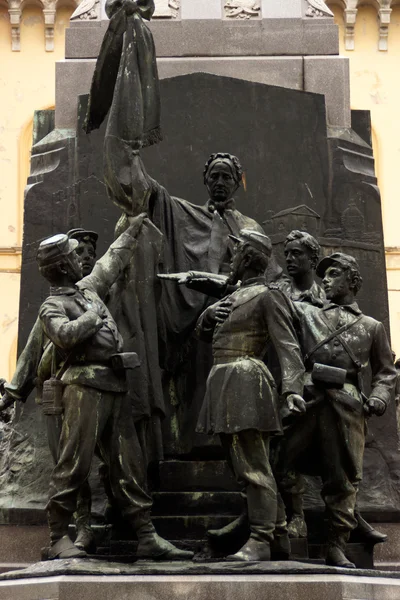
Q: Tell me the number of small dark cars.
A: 0